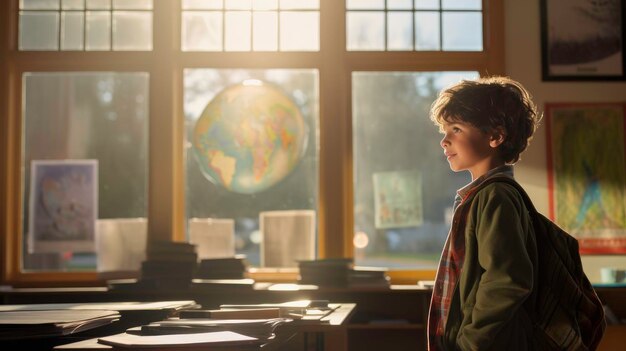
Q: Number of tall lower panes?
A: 3